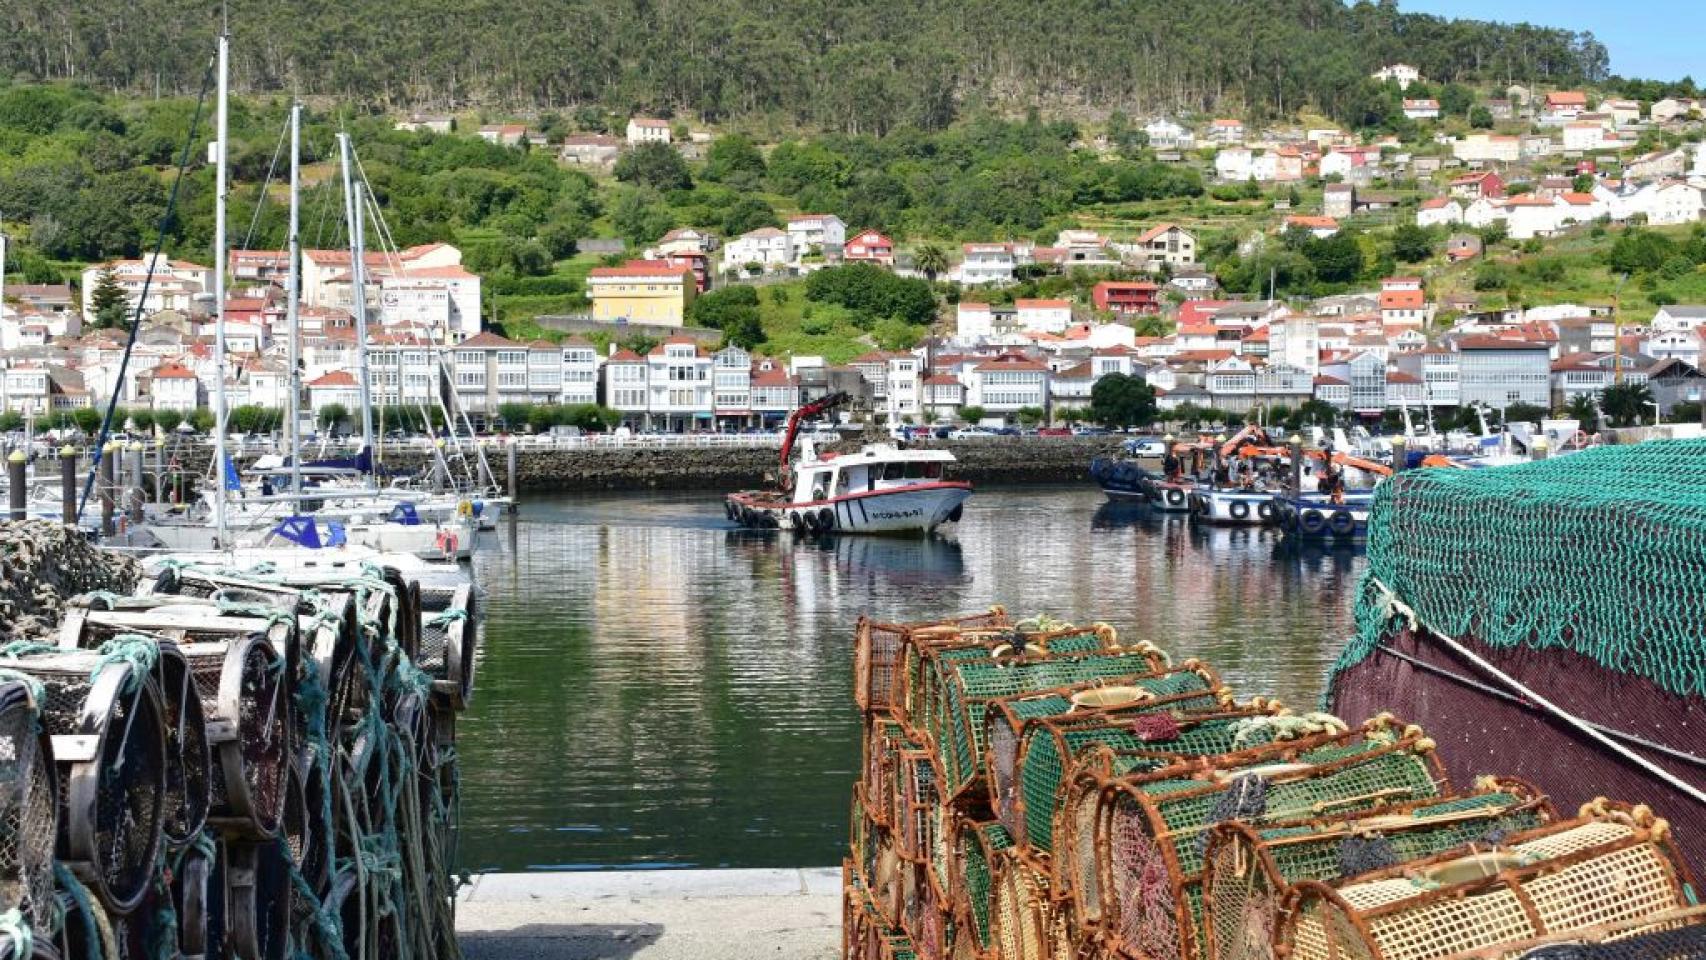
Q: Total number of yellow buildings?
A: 1